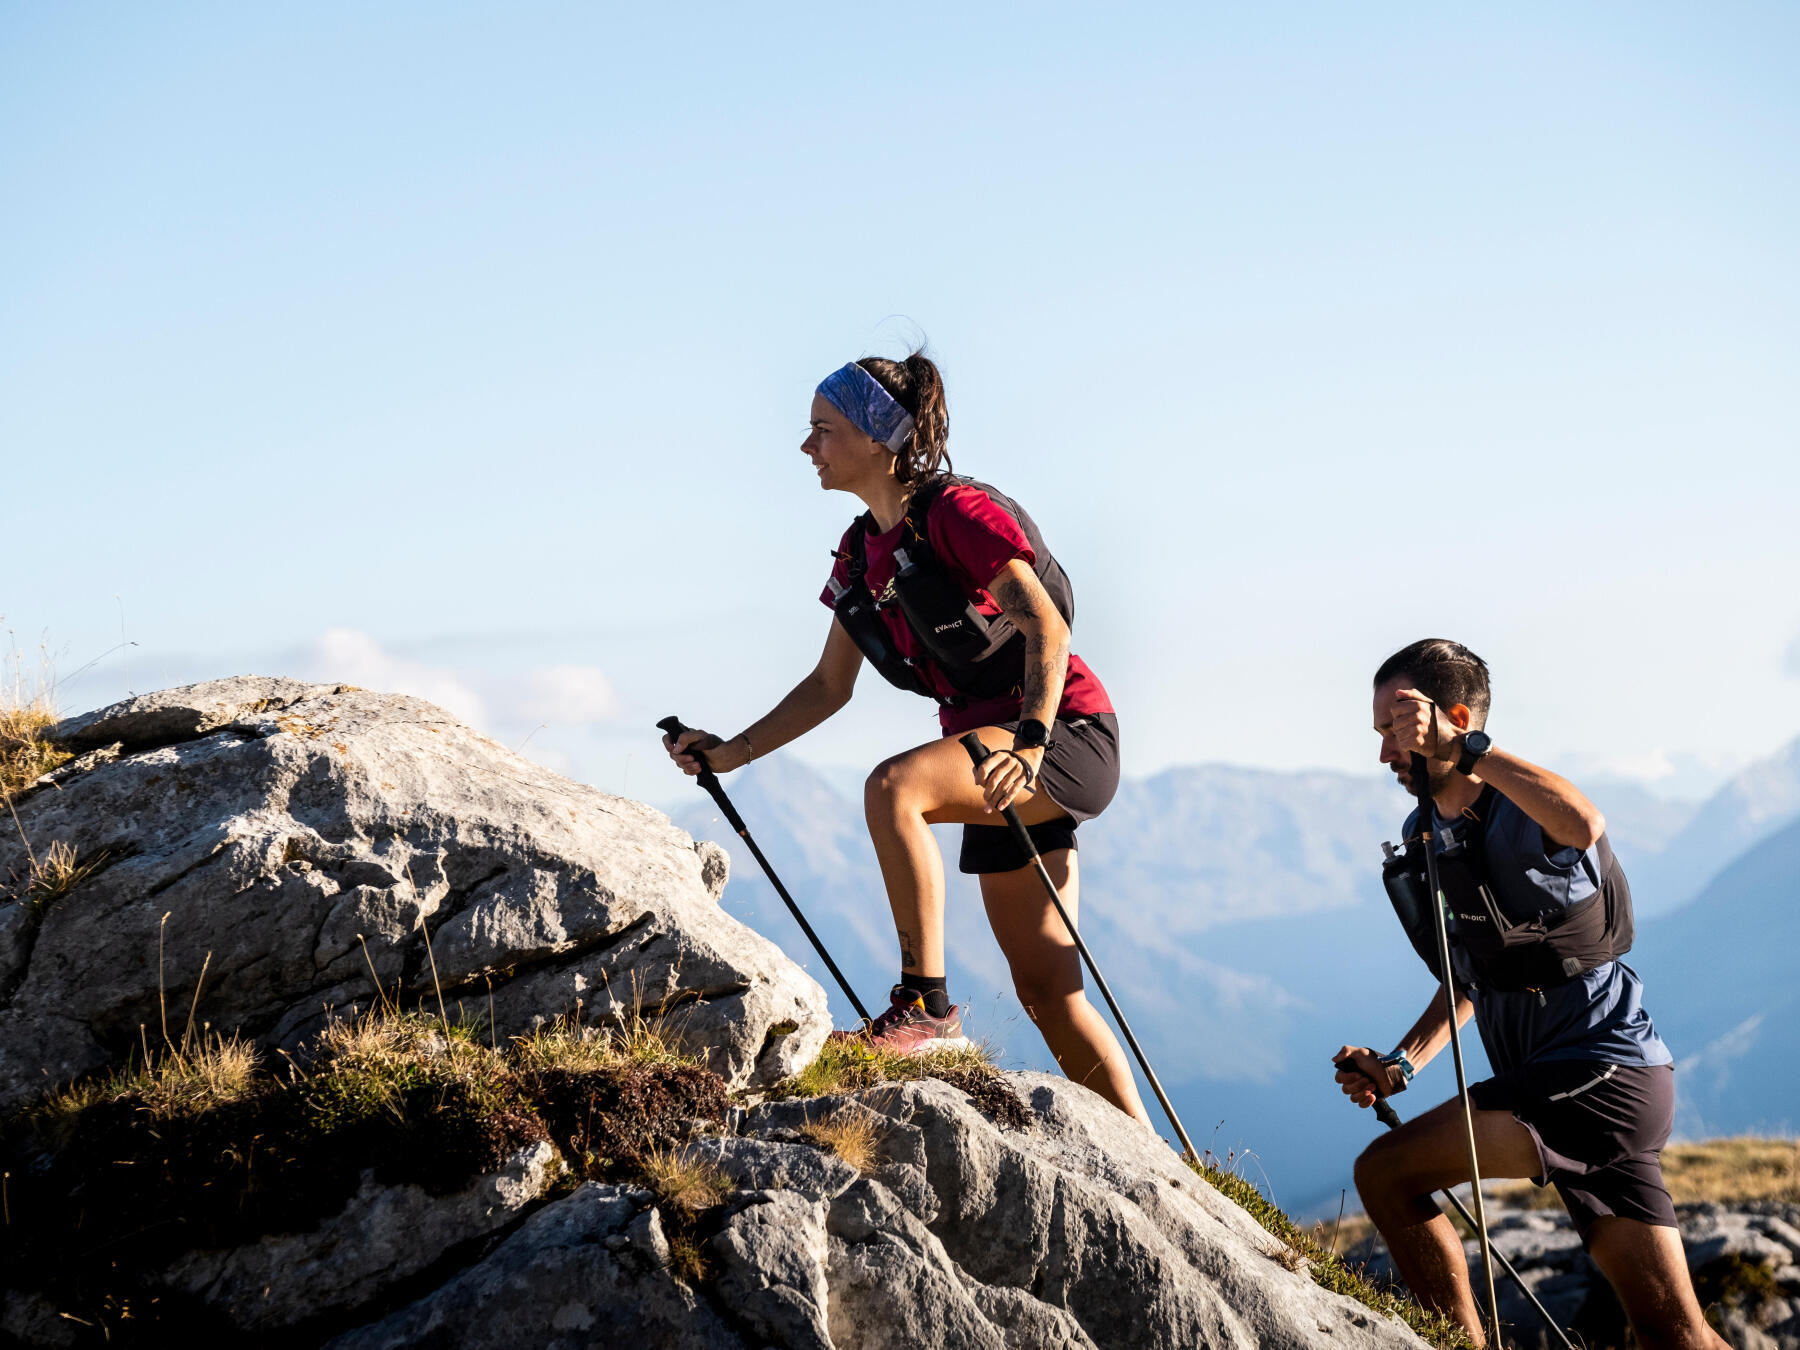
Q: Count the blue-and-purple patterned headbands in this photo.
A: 1